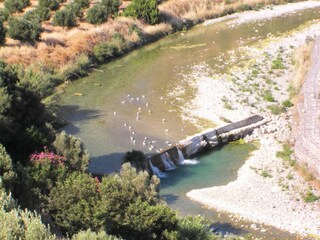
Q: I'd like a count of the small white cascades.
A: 3